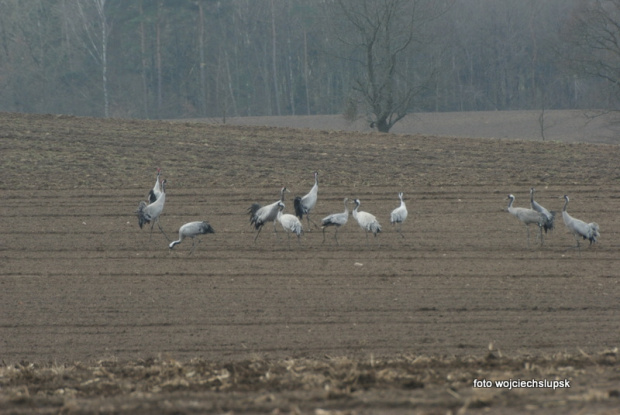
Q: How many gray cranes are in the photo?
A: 12